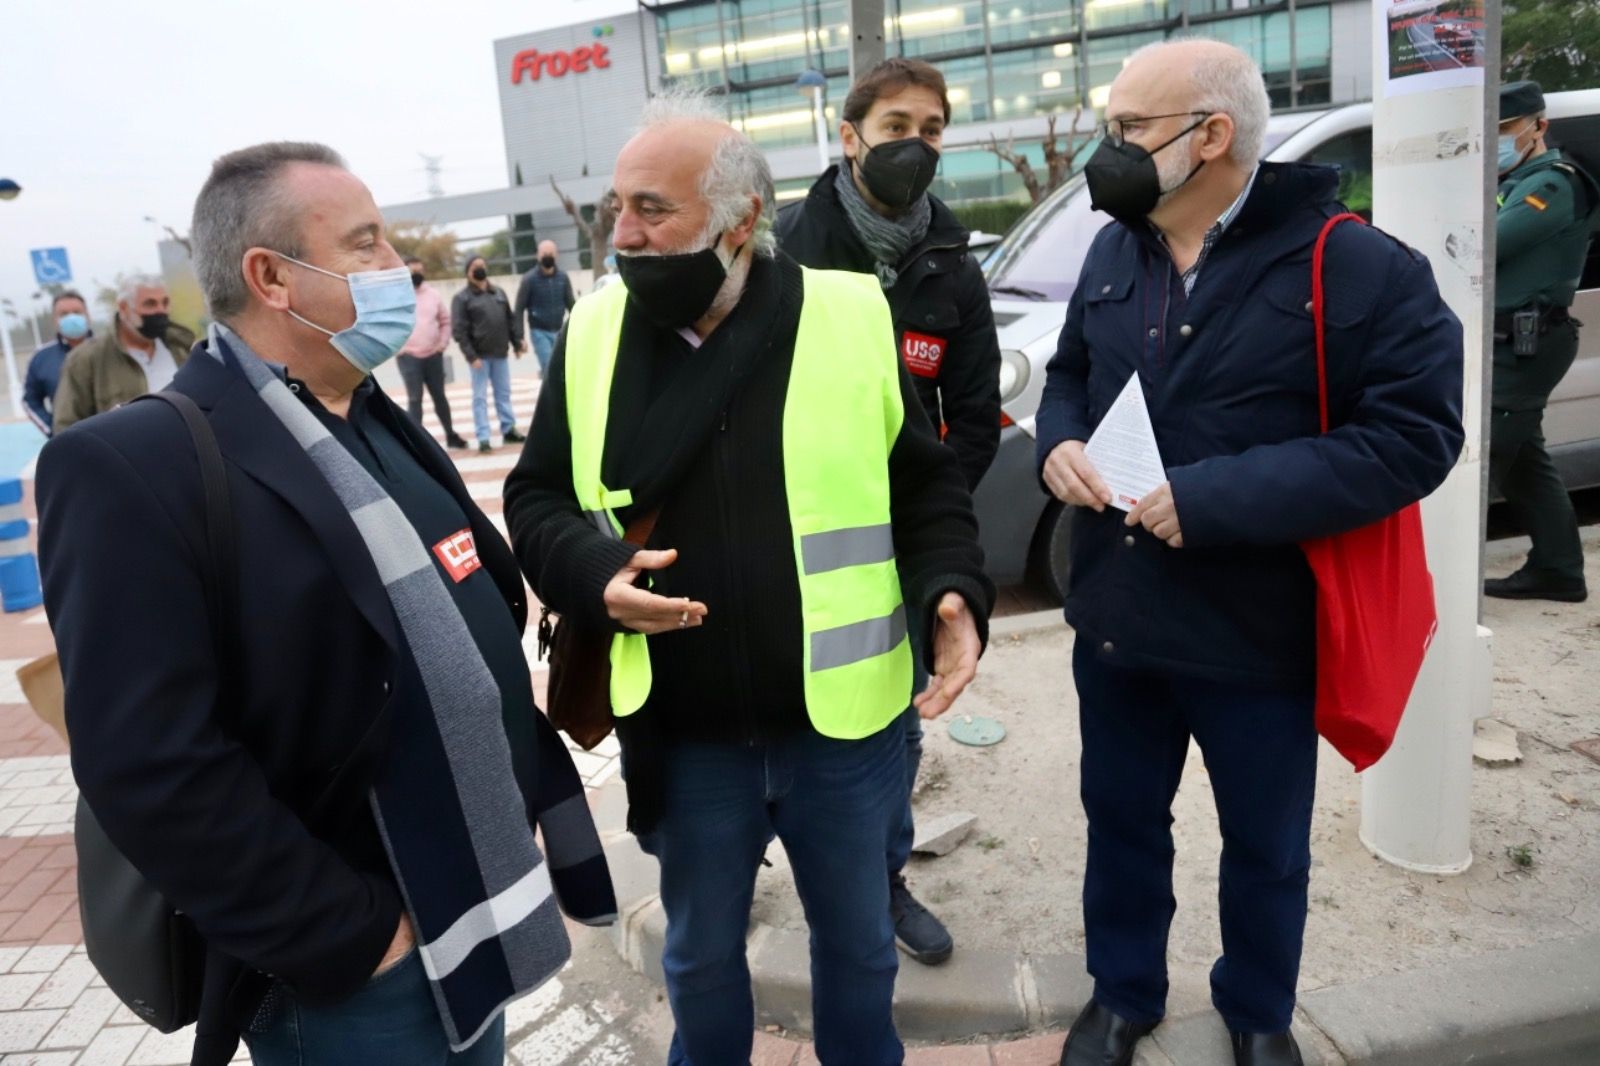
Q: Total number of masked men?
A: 10